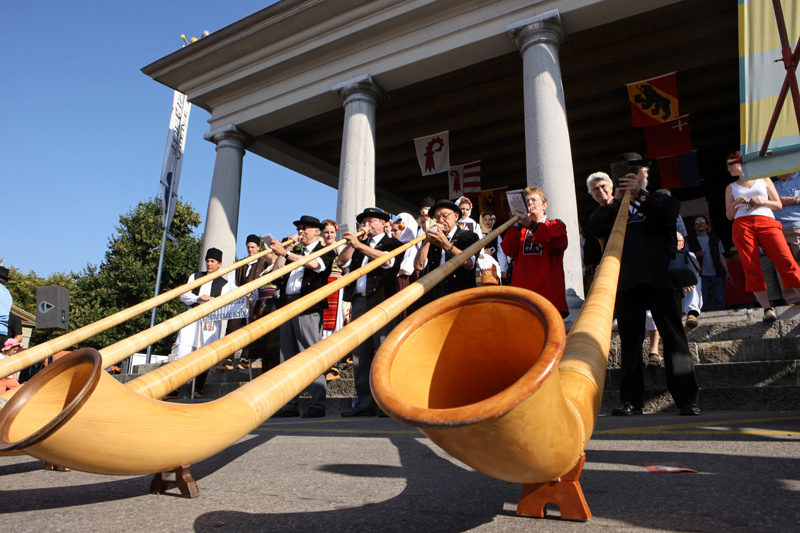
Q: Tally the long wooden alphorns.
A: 5